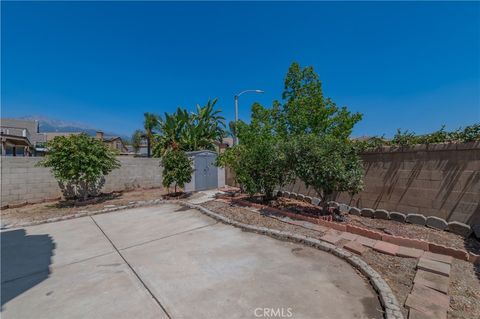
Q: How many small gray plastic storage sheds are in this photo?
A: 1